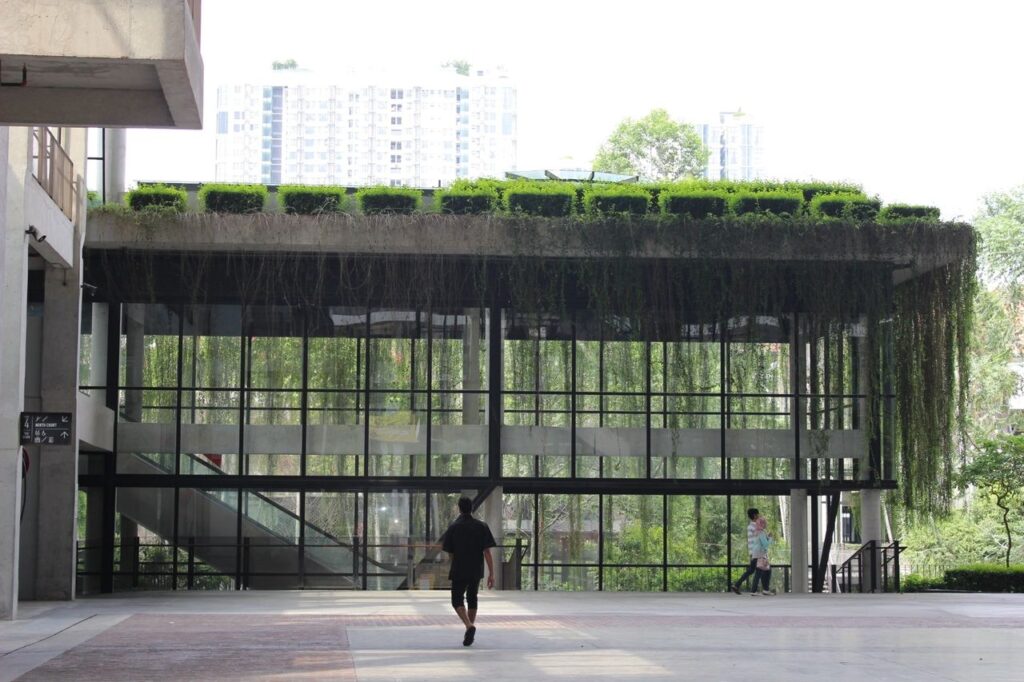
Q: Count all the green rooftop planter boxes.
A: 11